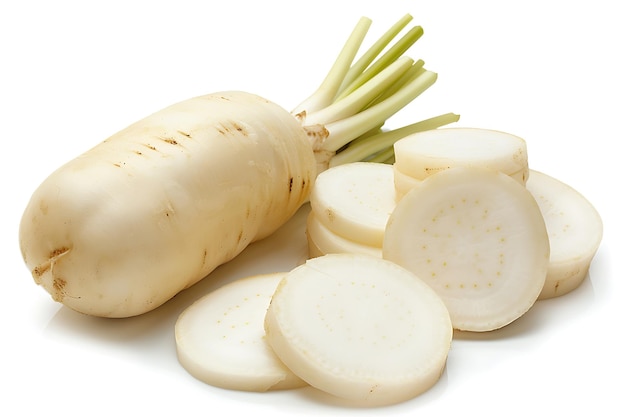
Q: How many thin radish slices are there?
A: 8